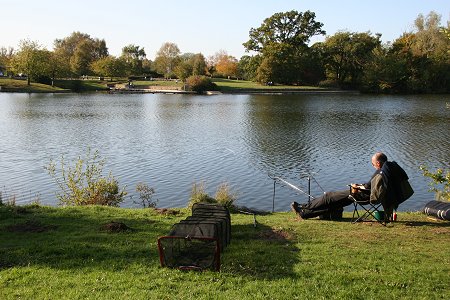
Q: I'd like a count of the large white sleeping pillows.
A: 0